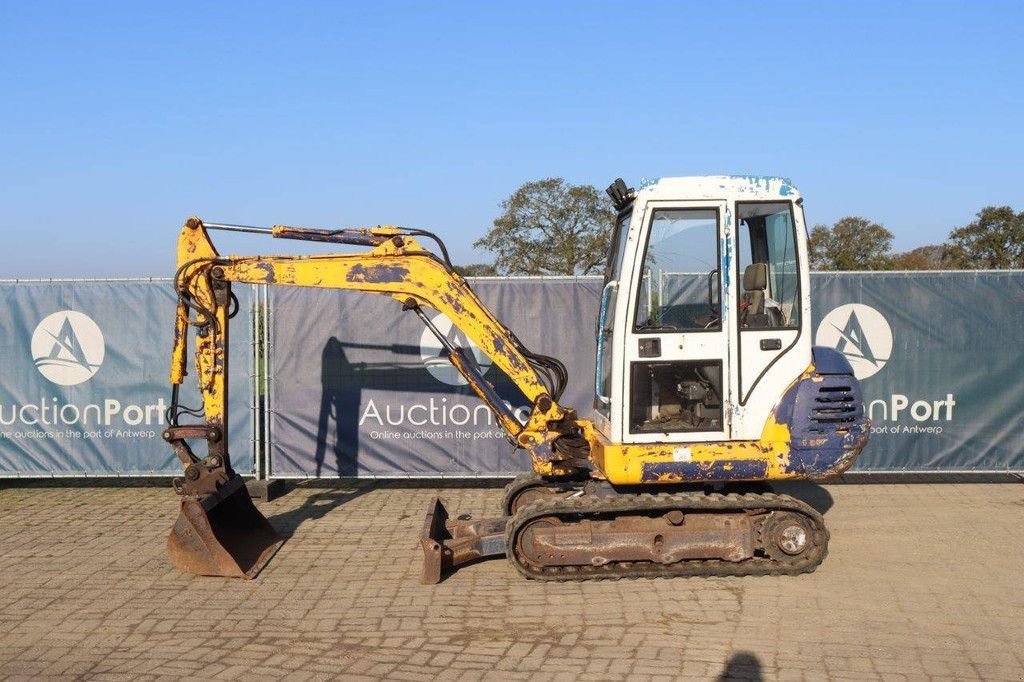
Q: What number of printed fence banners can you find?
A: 3